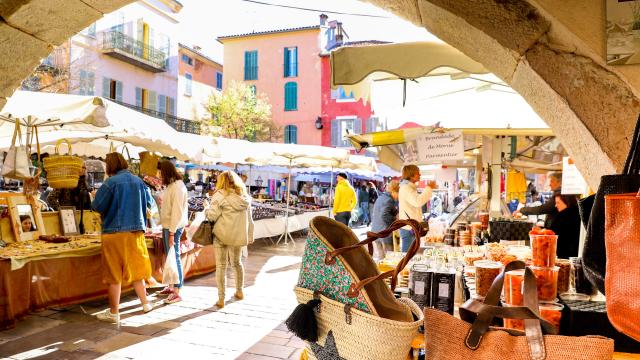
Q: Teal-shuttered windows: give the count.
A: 4